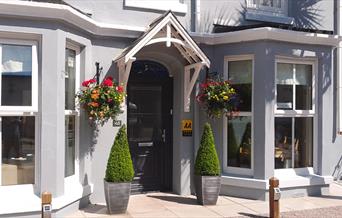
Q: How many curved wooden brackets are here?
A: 2